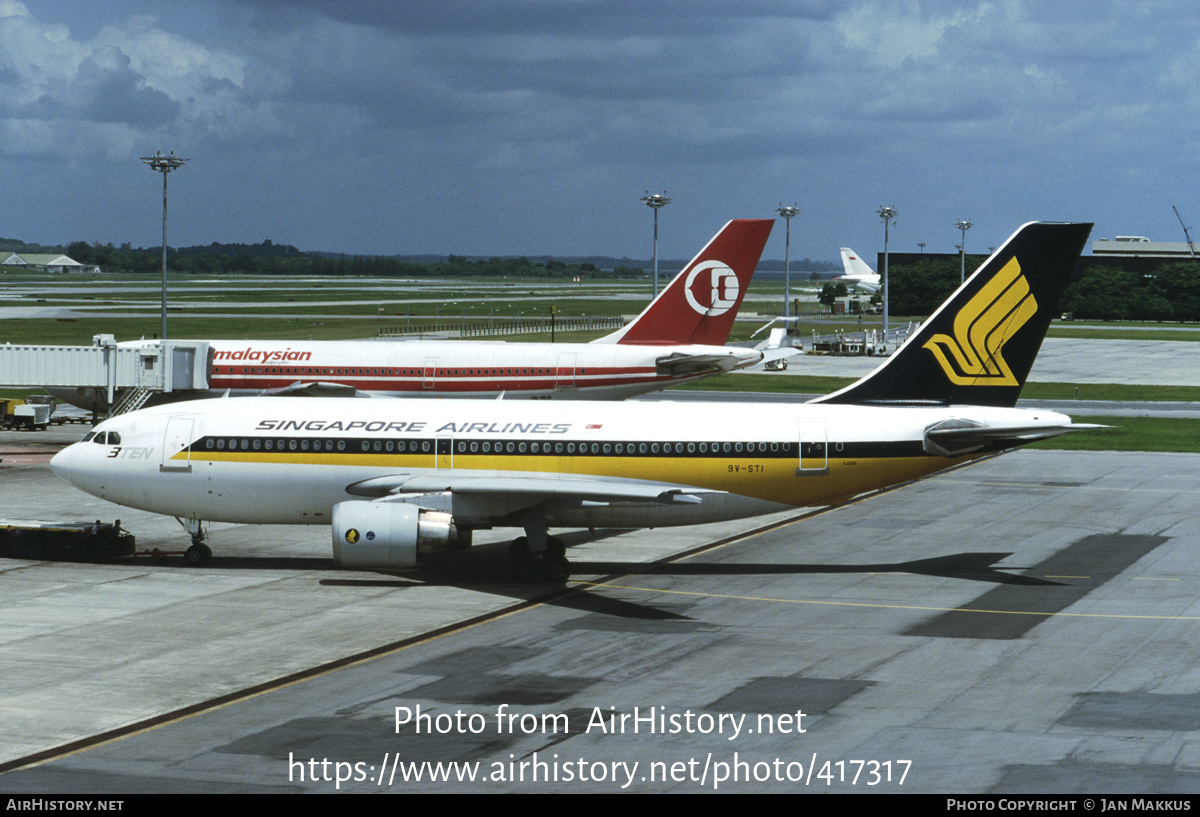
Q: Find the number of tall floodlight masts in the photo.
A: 5